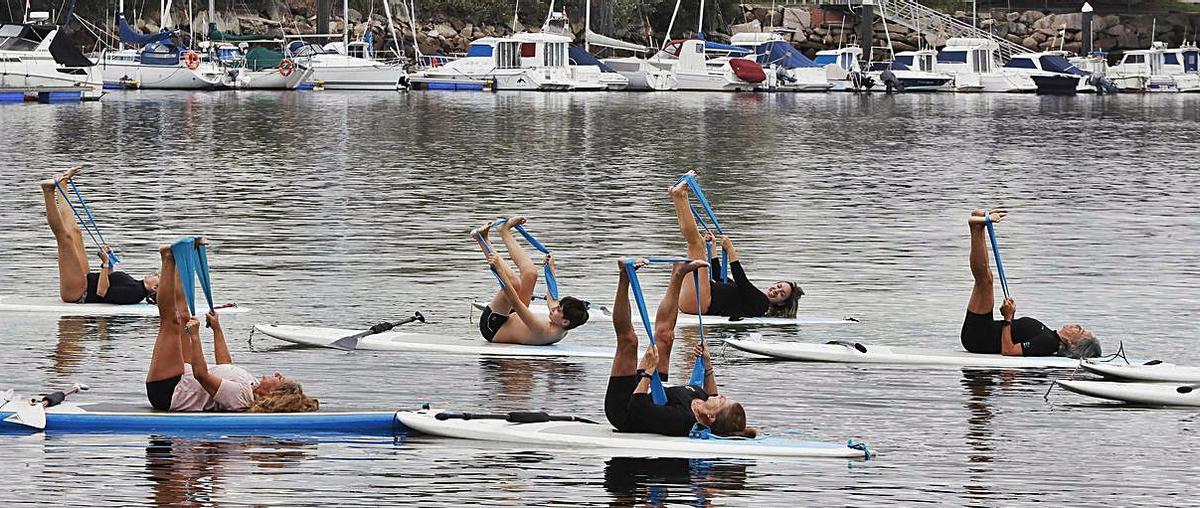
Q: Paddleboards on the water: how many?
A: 8